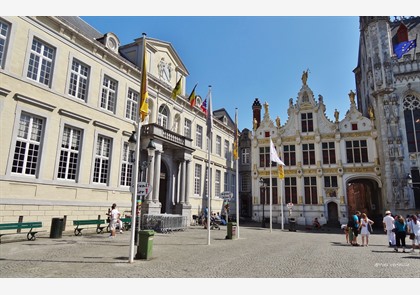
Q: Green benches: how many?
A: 3